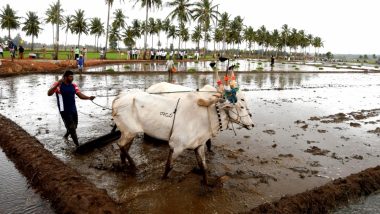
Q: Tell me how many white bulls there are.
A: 2